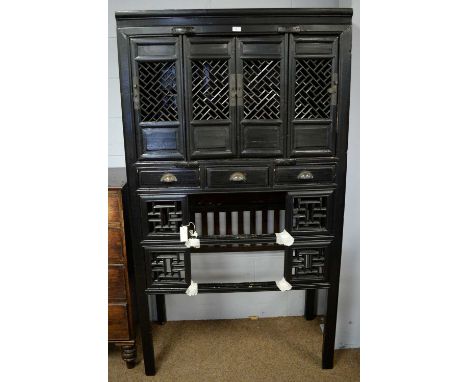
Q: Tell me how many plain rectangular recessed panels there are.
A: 8